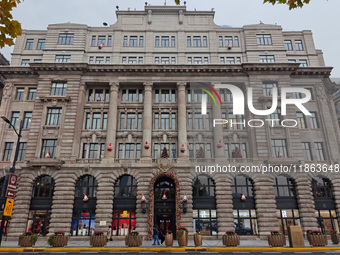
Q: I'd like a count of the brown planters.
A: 11